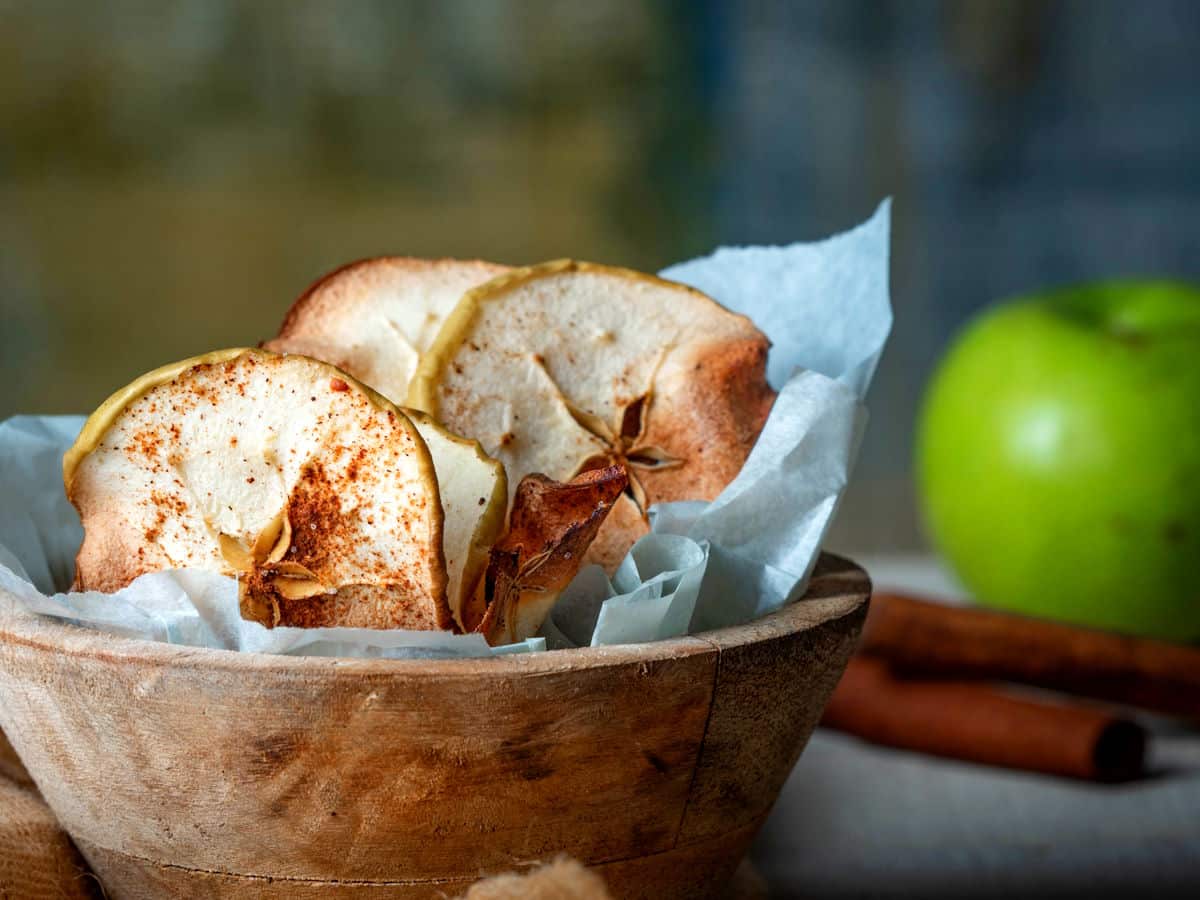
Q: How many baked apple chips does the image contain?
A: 5